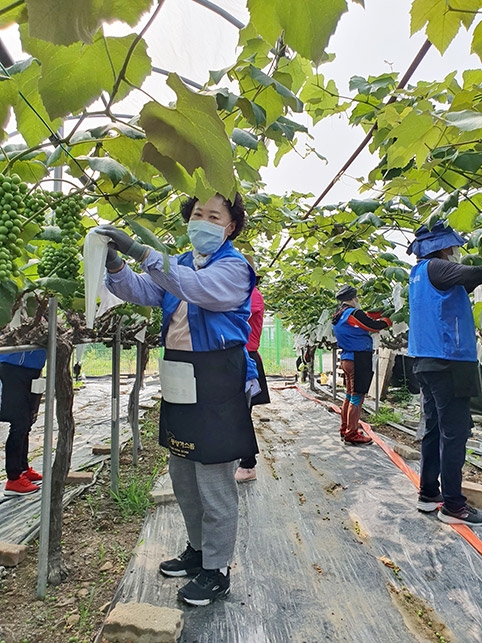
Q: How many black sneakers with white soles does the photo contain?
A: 4